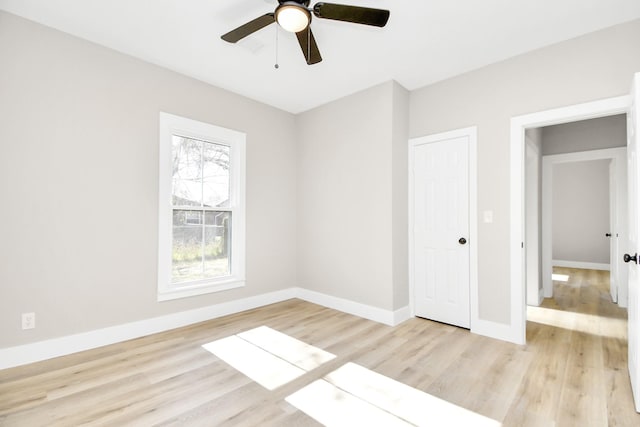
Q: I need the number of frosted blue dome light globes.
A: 0